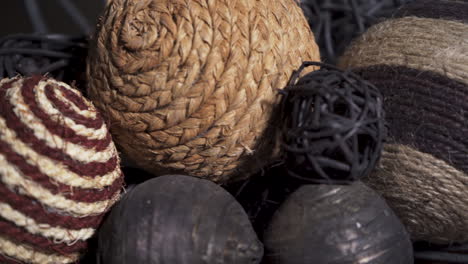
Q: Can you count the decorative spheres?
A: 6